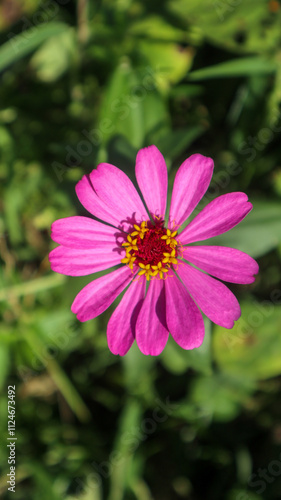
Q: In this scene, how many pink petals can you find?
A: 13